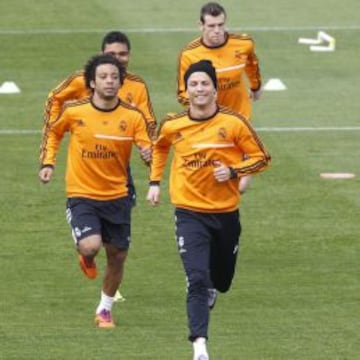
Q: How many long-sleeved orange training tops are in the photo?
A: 4